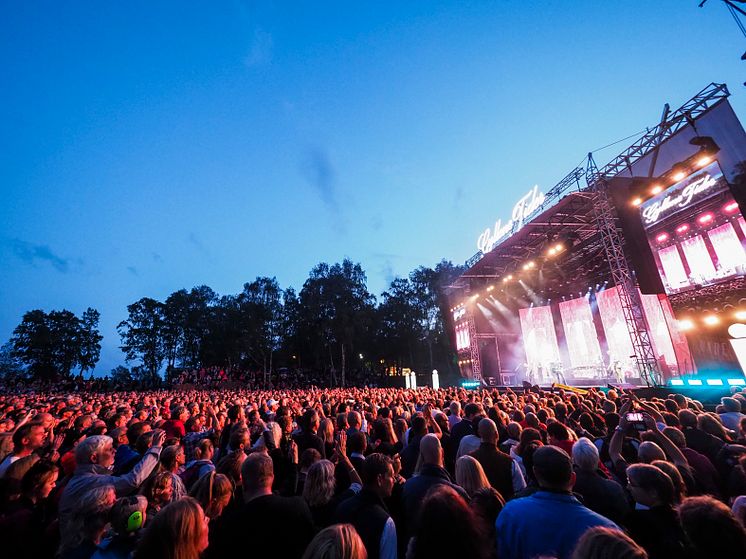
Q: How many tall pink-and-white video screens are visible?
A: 4